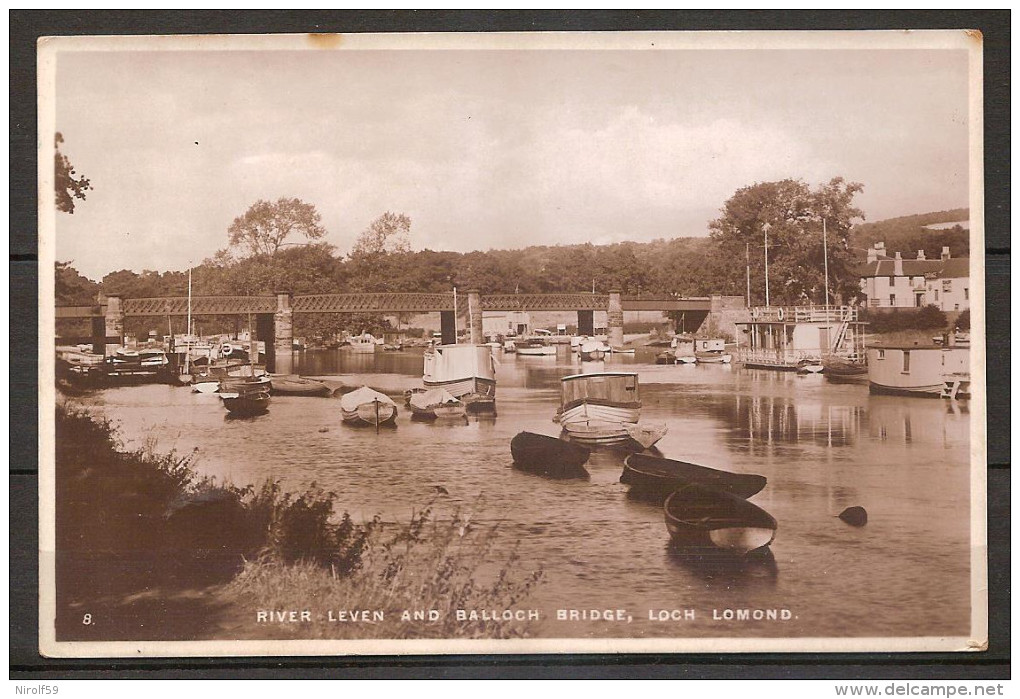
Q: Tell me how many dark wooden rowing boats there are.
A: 3